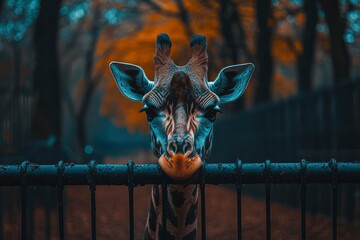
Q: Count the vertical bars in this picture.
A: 10